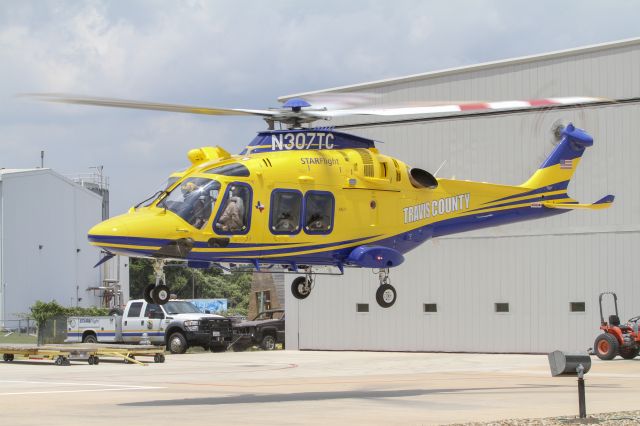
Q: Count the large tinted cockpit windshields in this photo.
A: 2